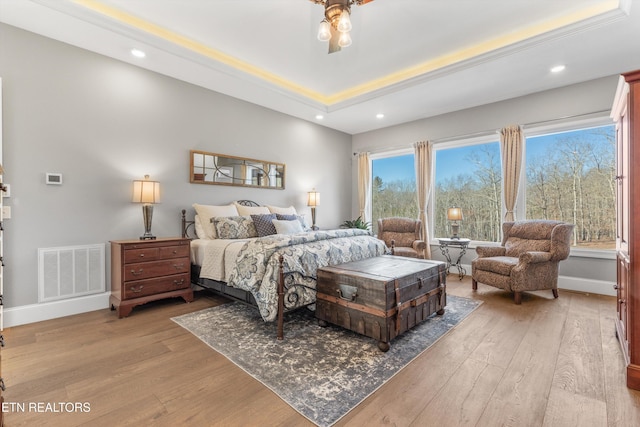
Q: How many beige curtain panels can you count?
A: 3